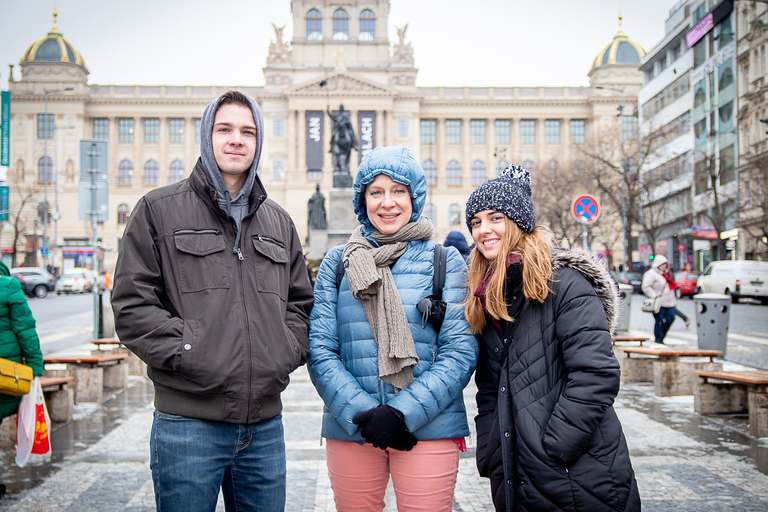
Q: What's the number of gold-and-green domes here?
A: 2